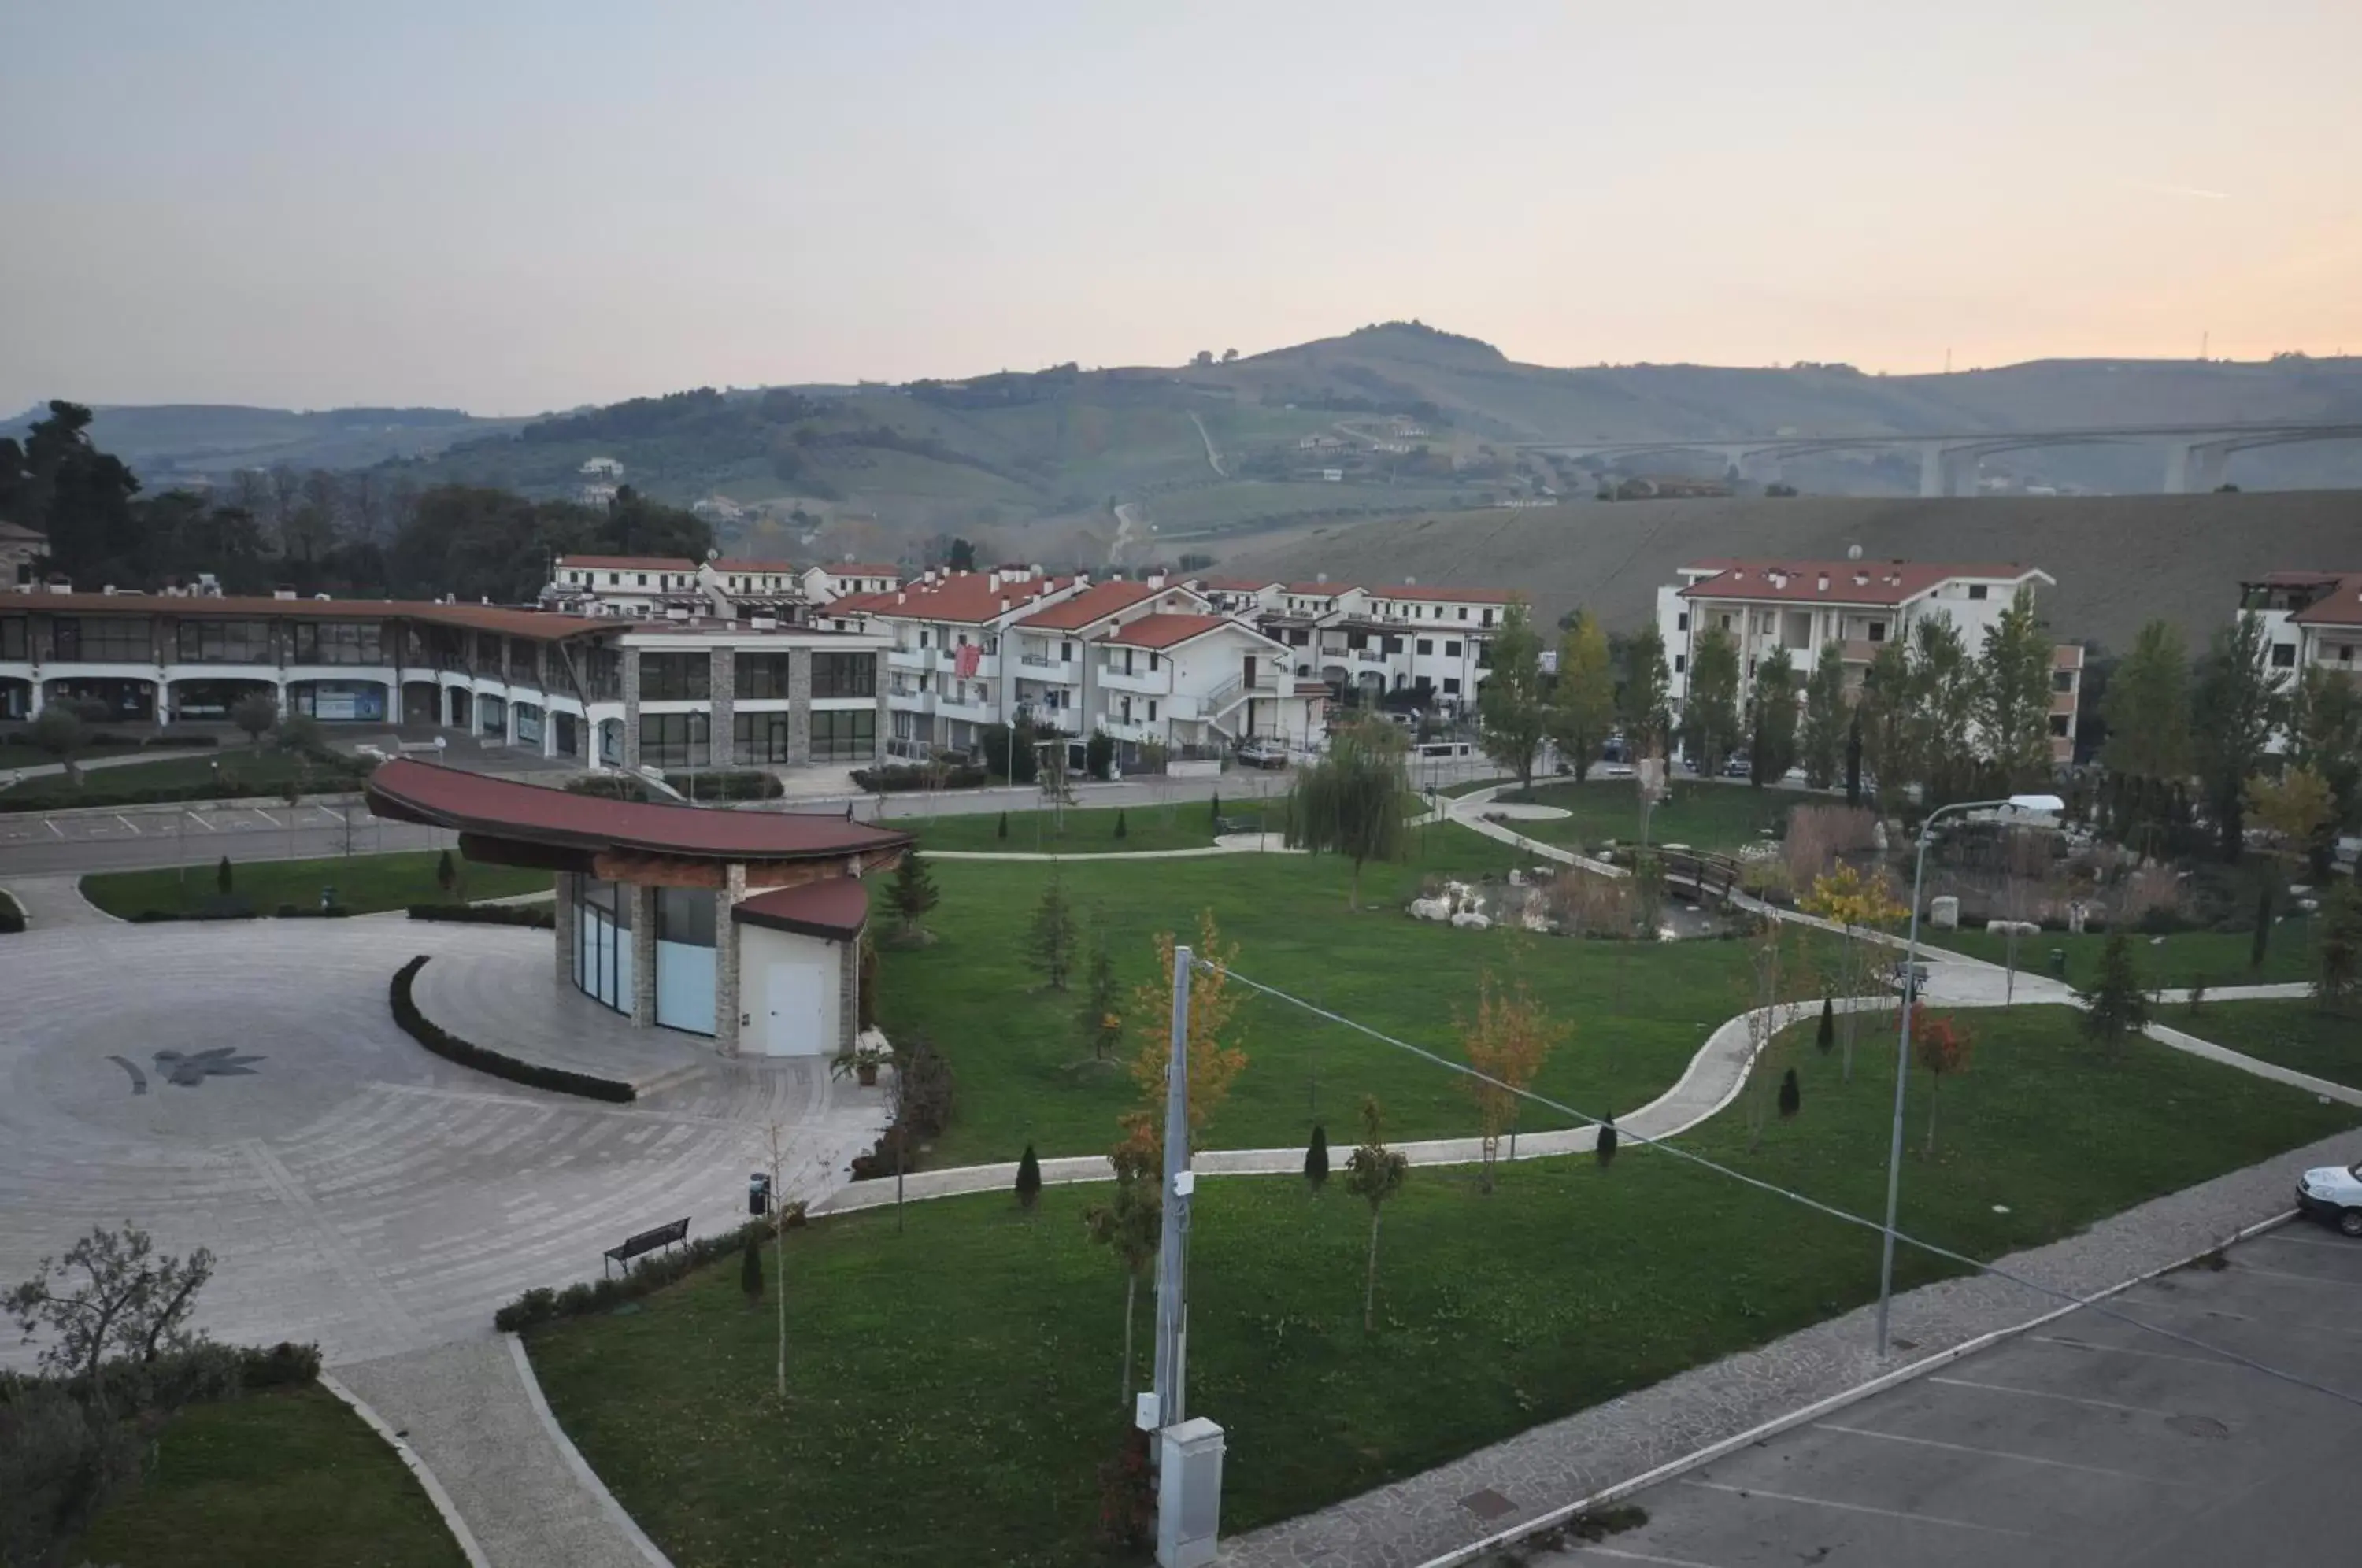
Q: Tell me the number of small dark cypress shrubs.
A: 11